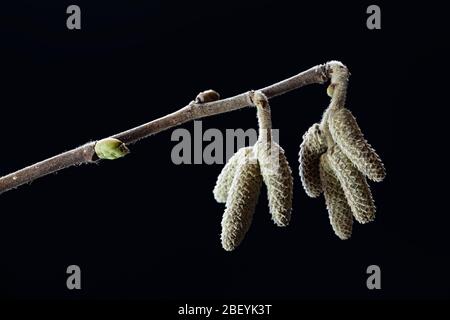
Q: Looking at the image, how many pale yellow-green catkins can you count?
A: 7